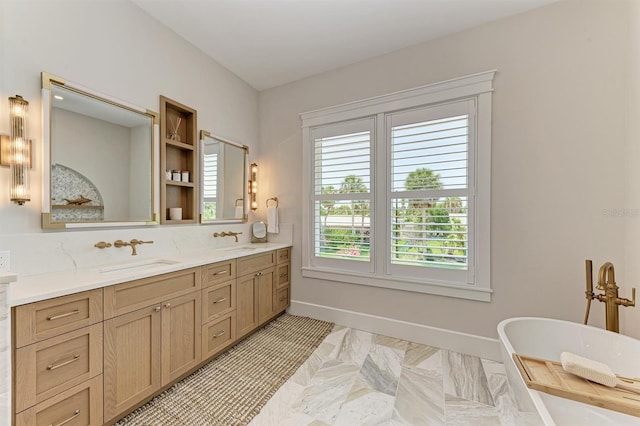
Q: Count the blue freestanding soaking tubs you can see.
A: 0